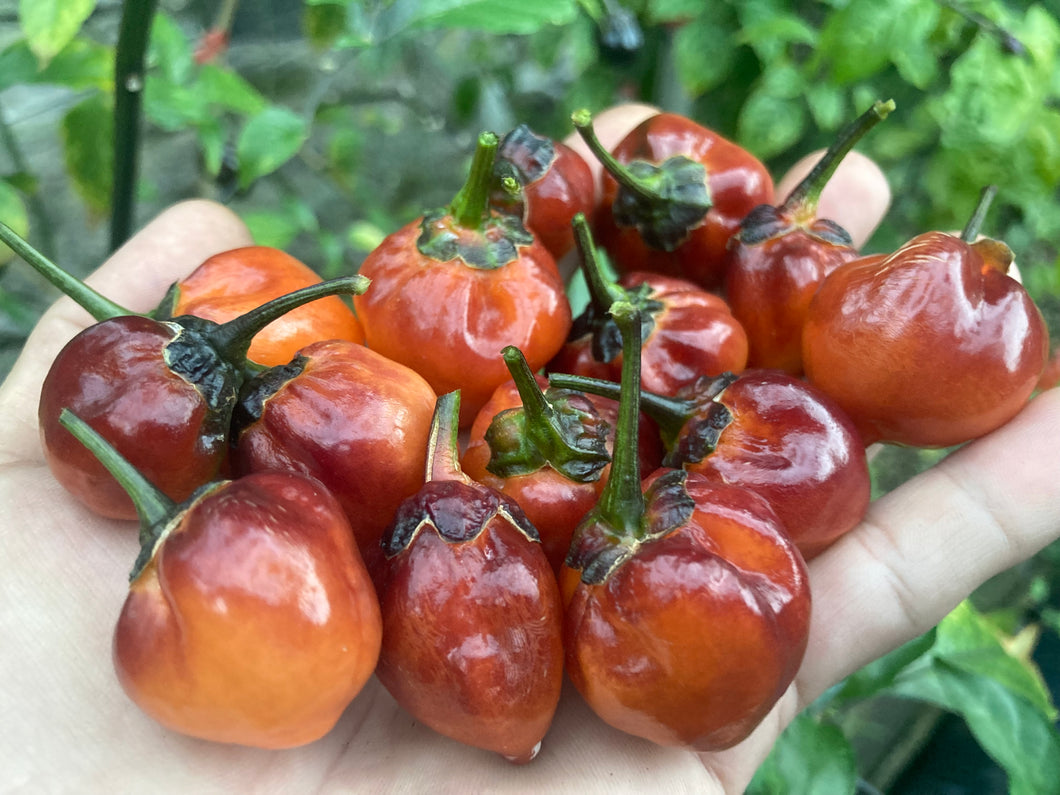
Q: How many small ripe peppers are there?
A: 14